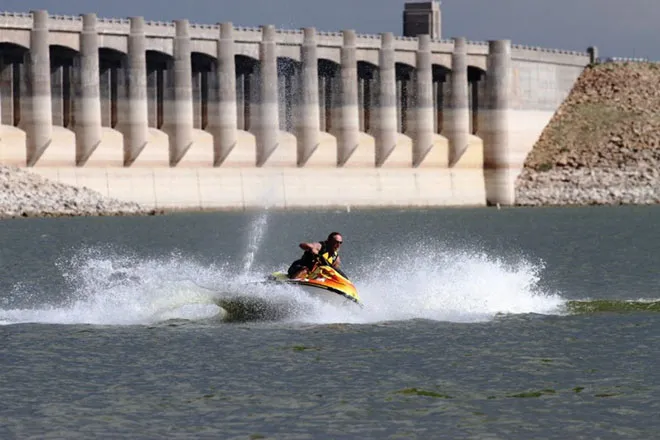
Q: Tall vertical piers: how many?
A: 12